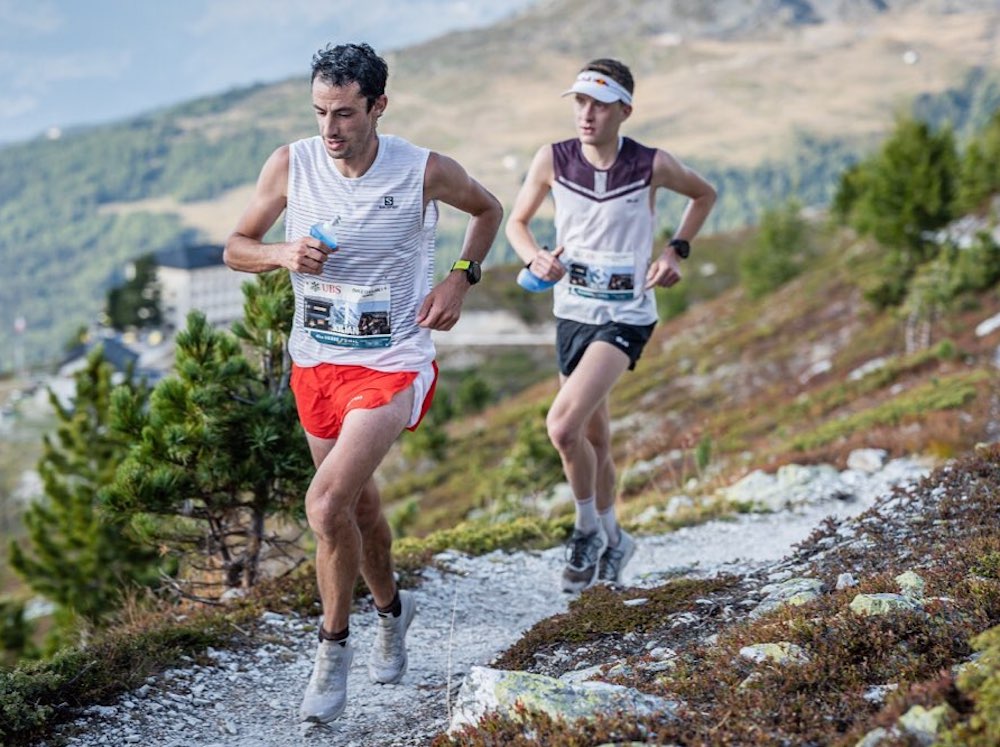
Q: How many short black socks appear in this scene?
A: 2